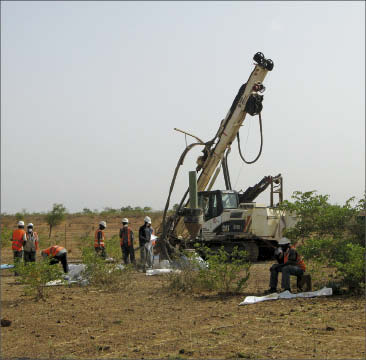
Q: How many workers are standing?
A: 5